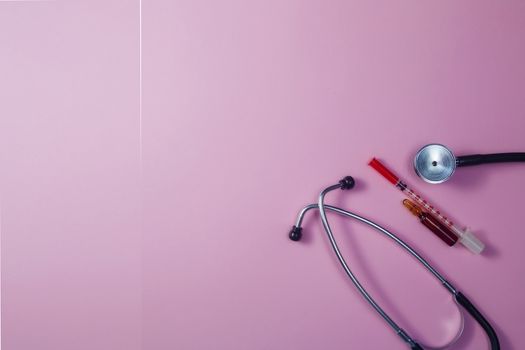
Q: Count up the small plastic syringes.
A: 1